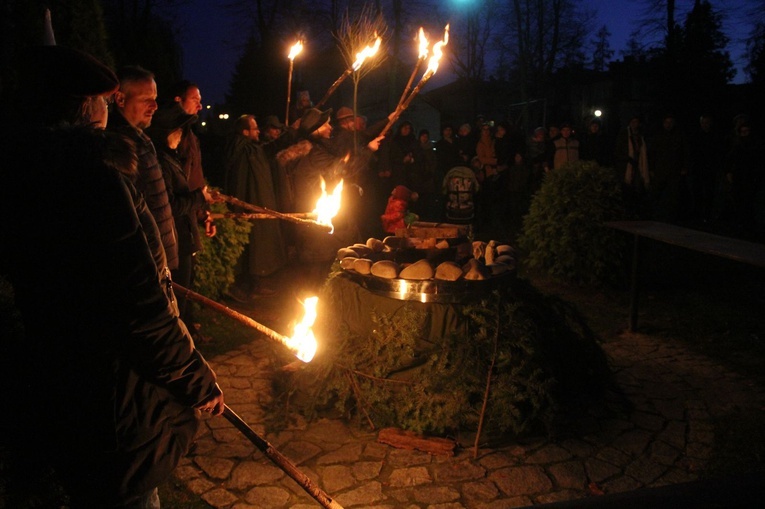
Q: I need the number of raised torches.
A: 4